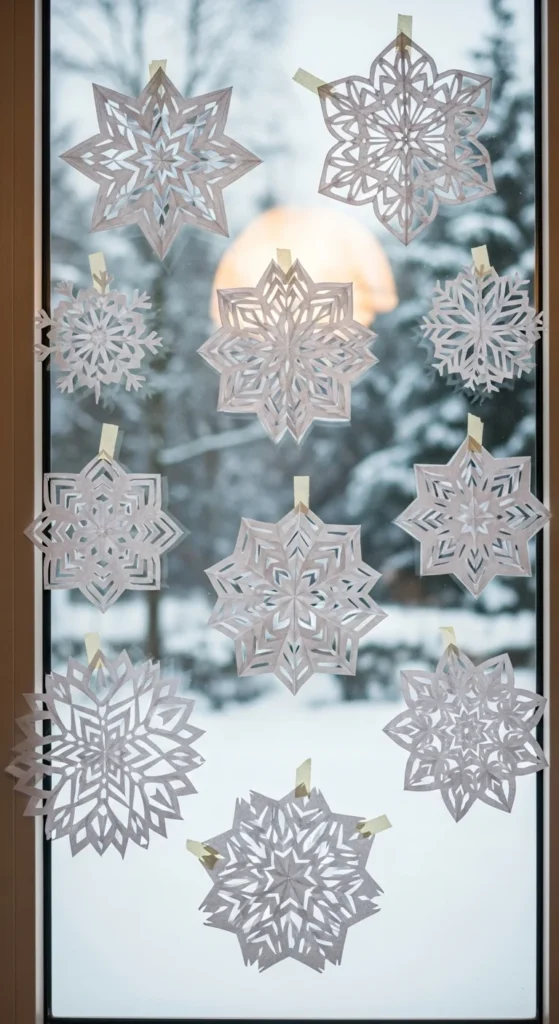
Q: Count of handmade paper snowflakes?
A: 11